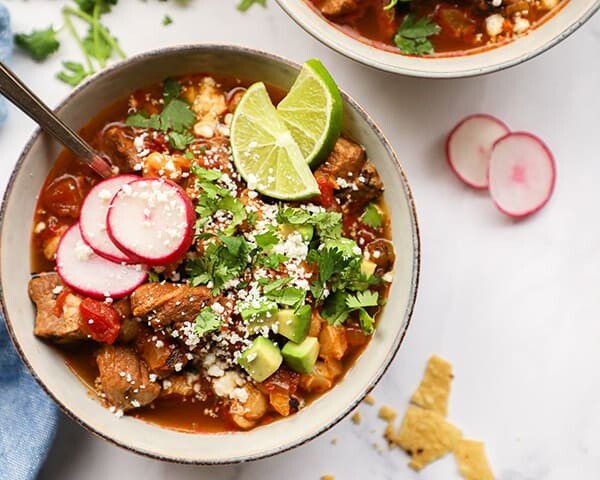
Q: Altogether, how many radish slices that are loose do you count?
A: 2